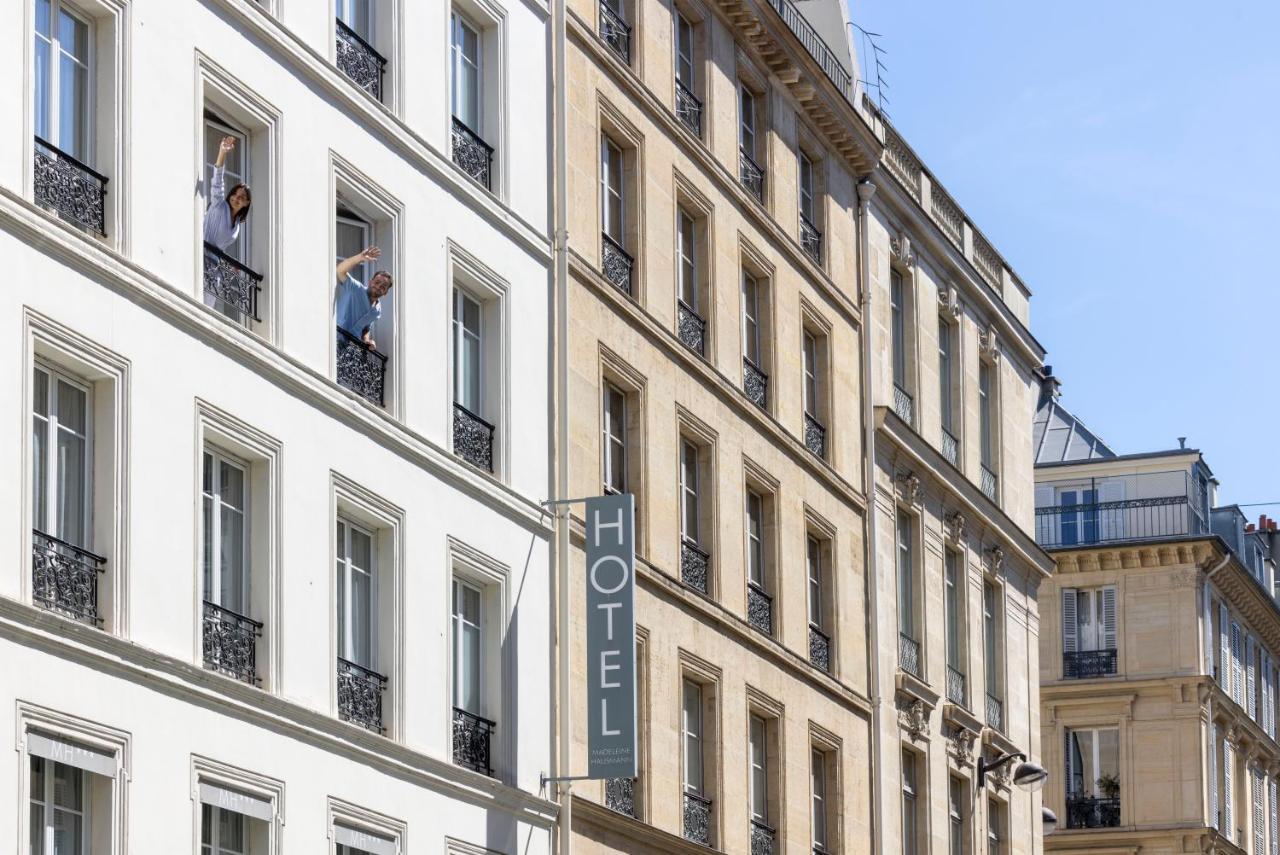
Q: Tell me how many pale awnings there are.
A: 3